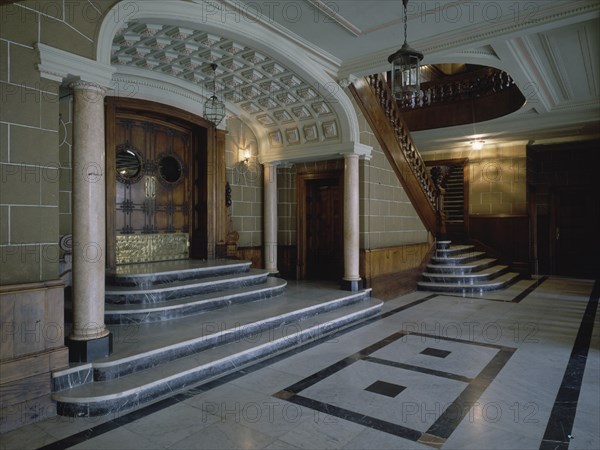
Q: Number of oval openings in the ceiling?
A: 1